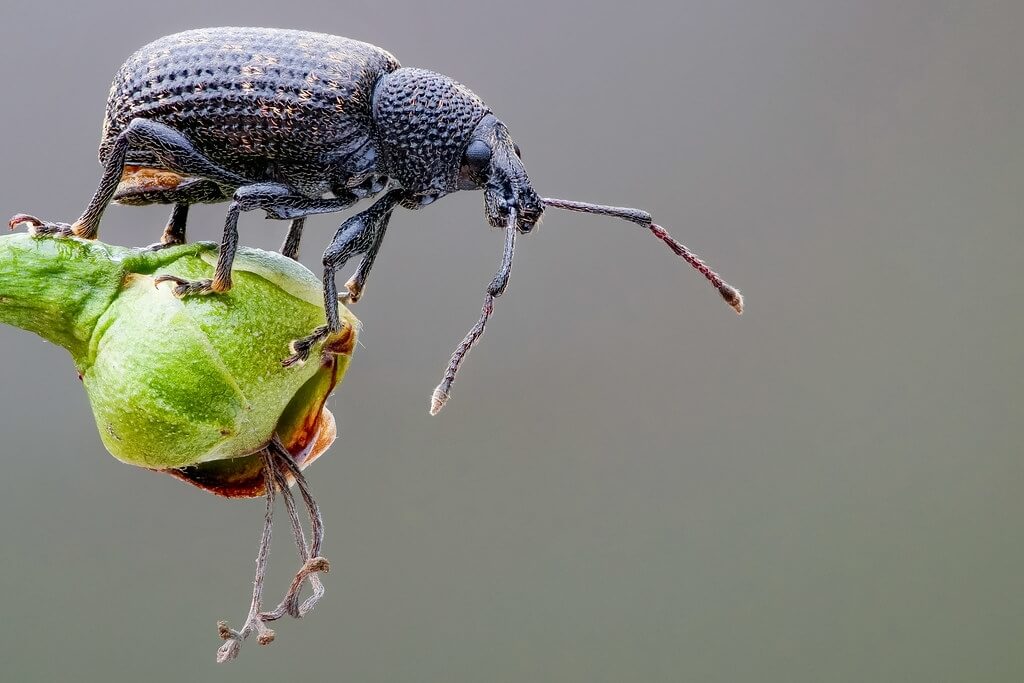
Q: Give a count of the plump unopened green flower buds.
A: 1